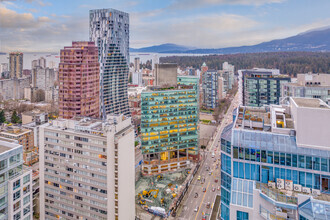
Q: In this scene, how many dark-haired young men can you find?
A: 0